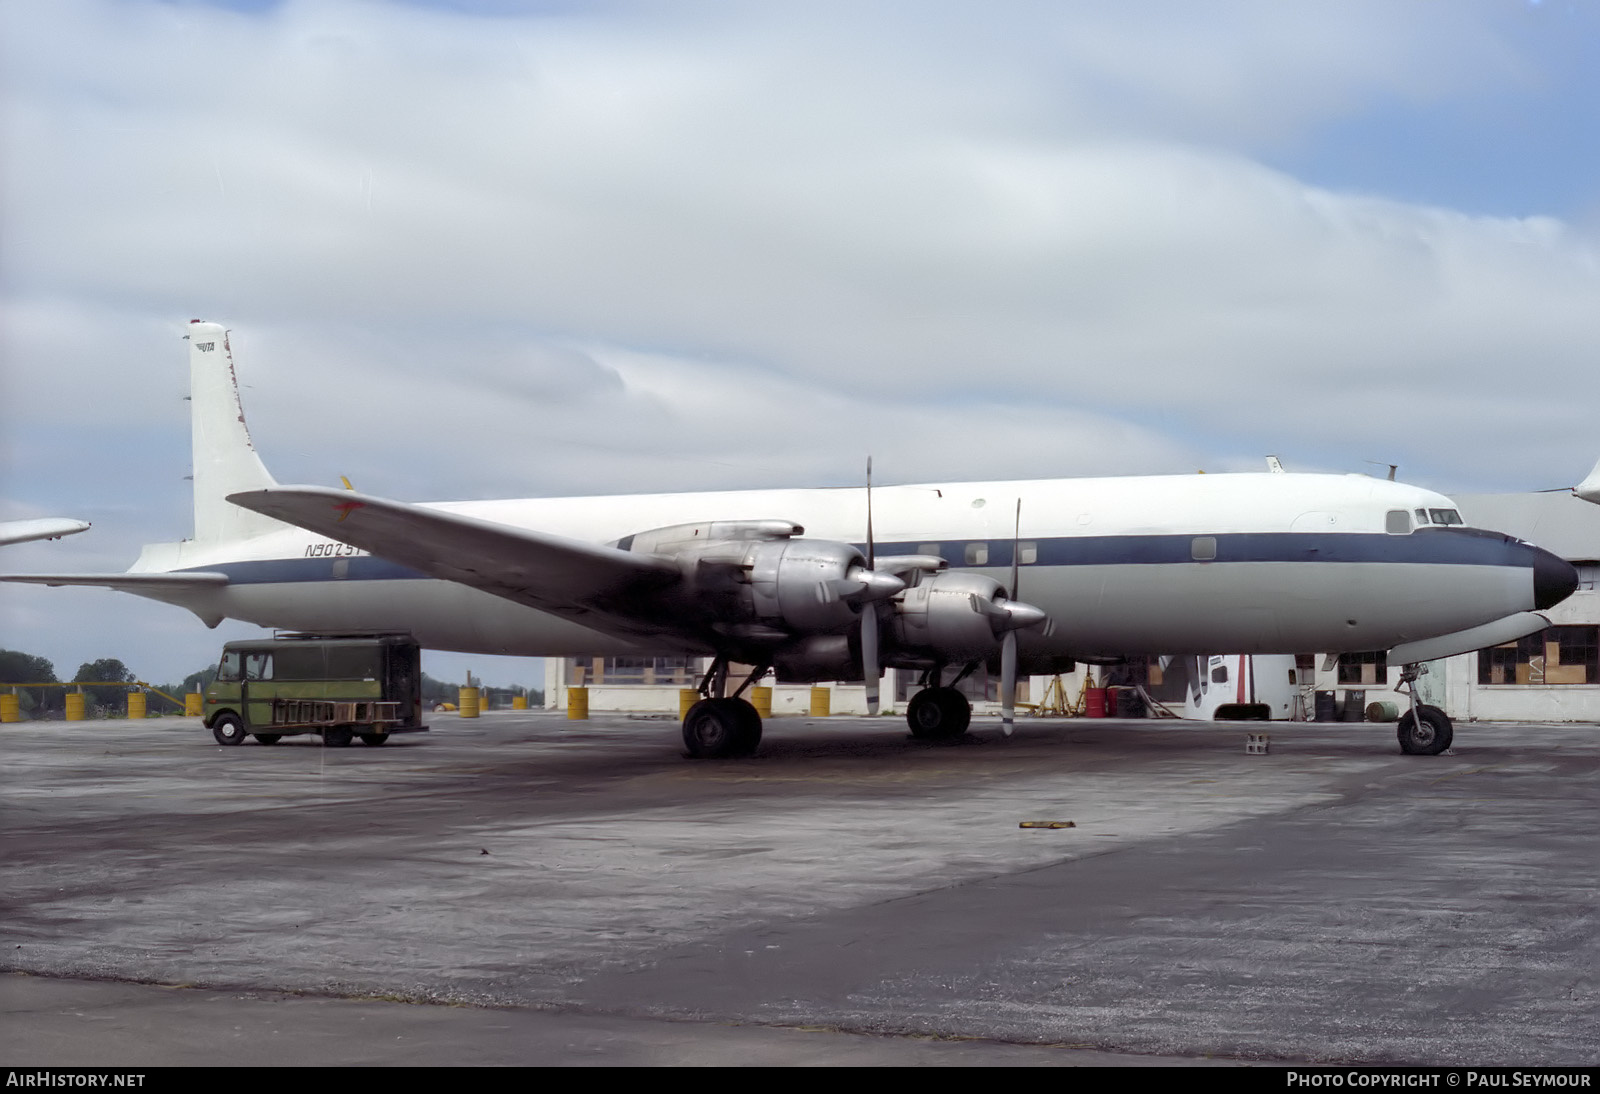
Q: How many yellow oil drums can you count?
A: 12